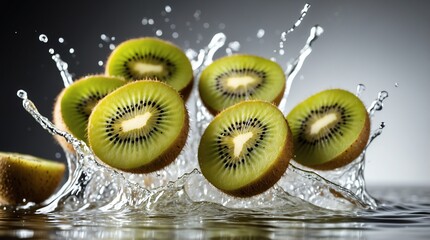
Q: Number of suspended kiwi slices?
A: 6